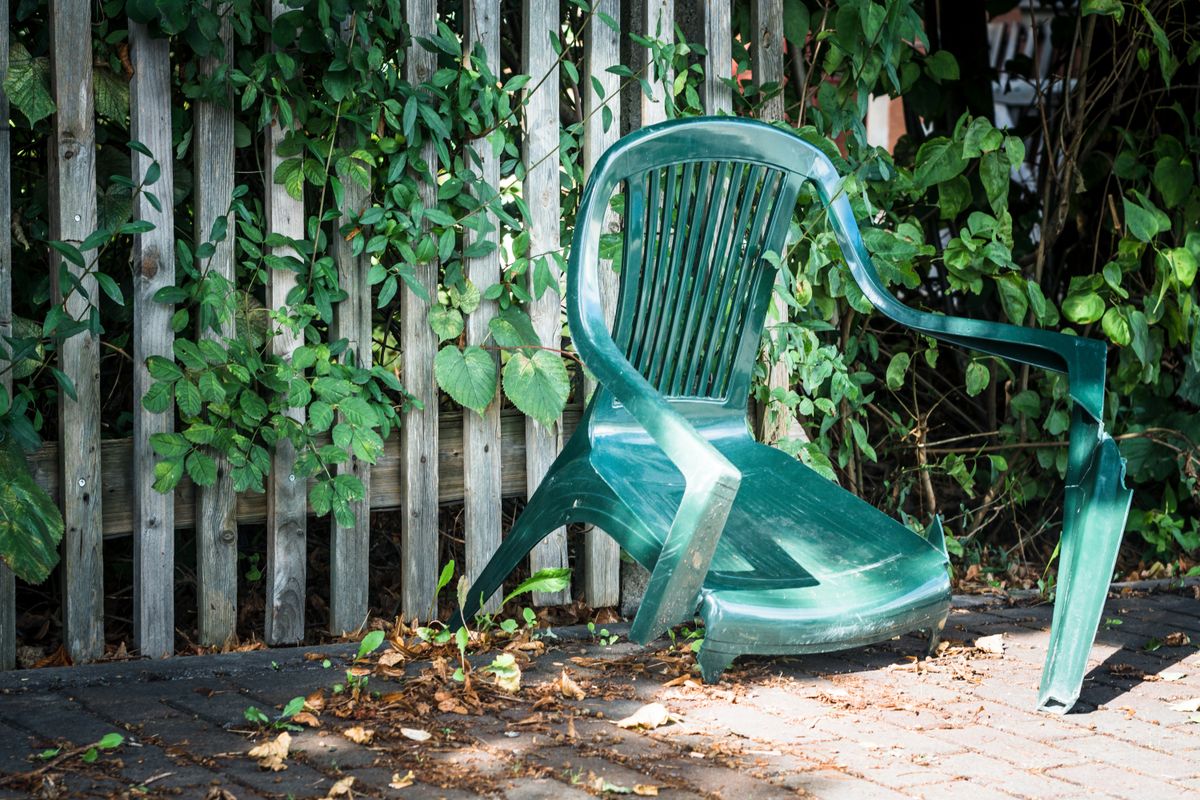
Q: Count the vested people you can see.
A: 0